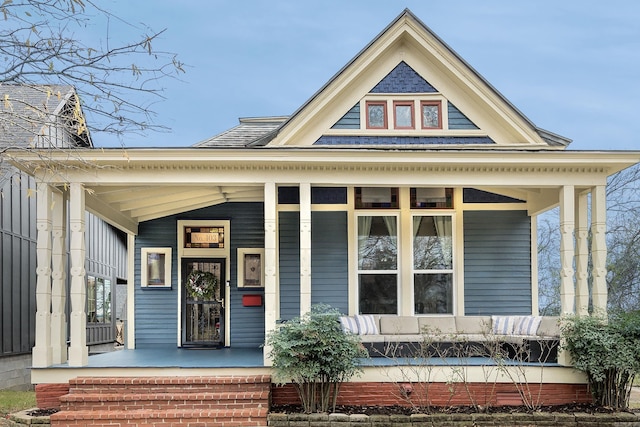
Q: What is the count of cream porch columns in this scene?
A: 8